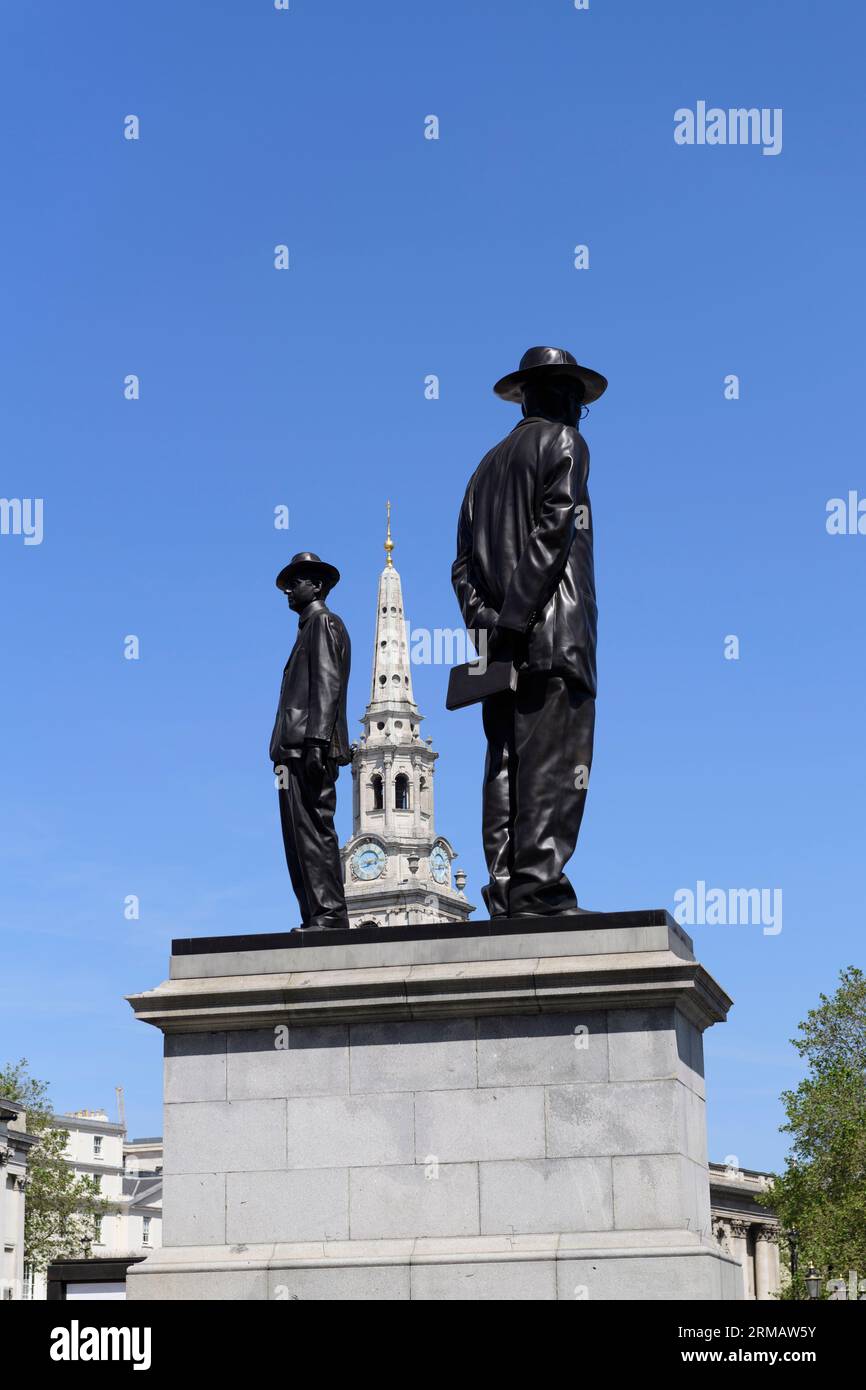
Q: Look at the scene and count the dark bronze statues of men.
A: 2